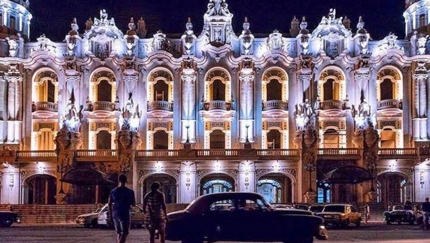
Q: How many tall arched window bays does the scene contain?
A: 7